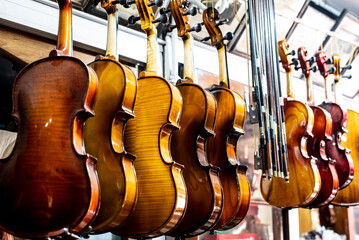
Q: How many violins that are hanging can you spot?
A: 9